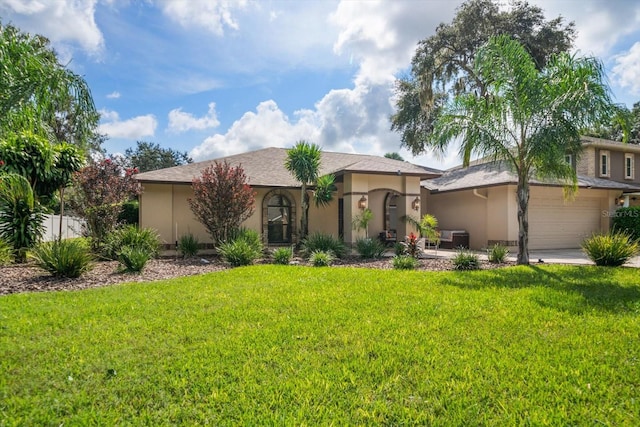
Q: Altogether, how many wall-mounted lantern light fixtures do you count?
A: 3